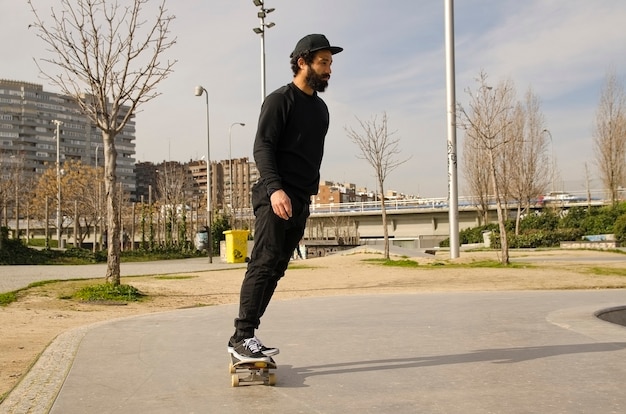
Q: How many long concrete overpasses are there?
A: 1